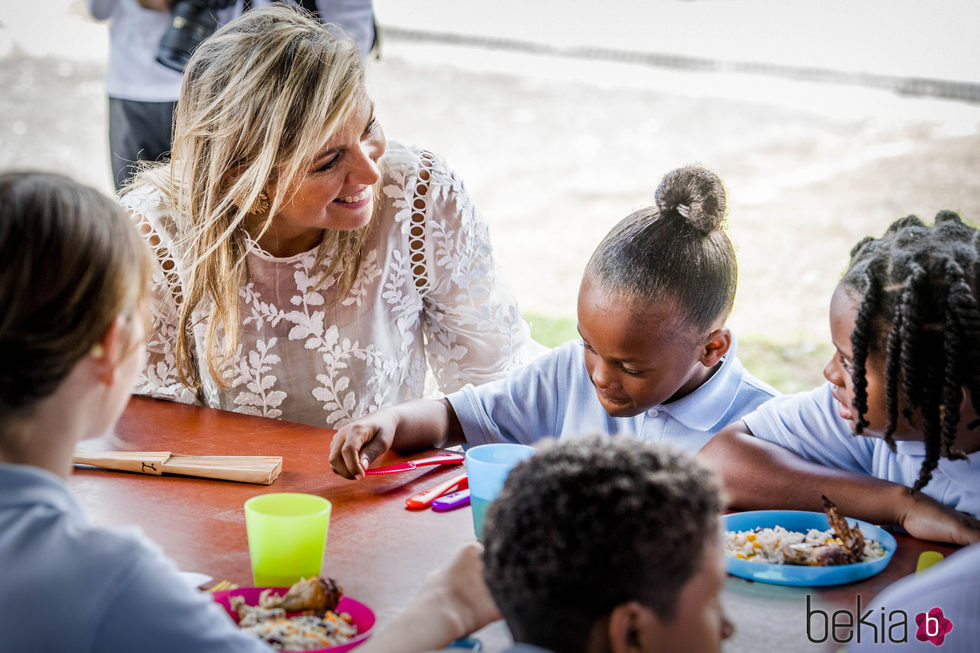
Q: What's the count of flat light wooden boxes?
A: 1